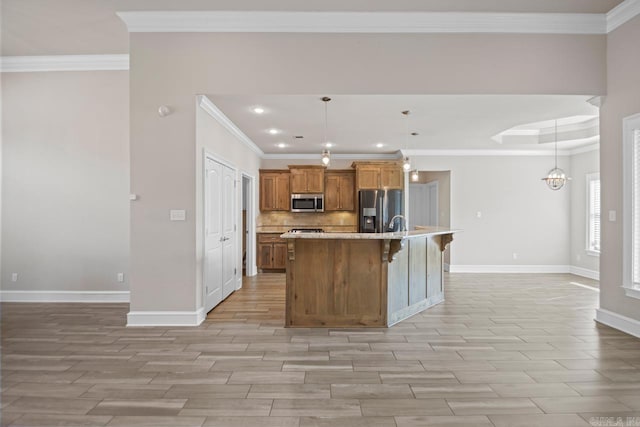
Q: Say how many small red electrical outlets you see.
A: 0